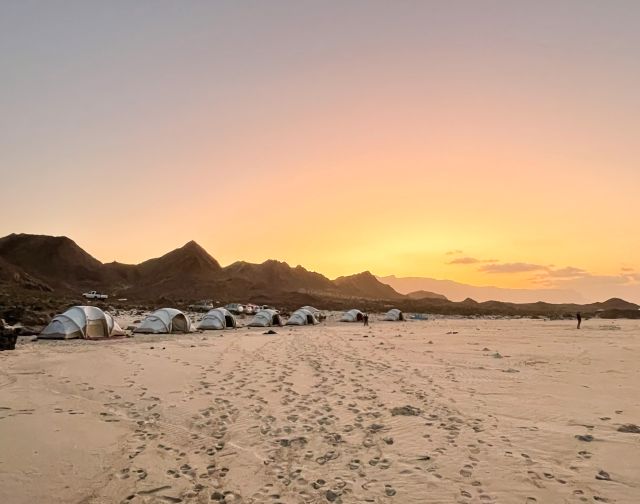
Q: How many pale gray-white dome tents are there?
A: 7